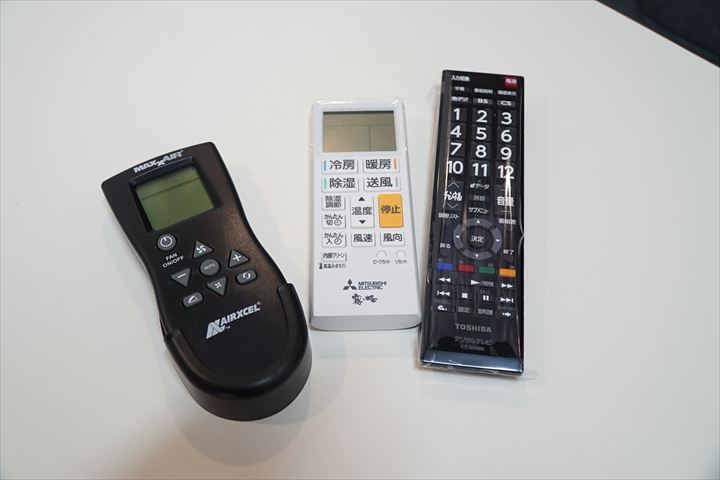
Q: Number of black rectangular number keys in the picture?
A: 12